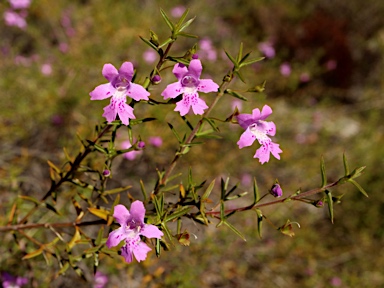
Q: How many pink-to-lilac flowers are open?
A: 4